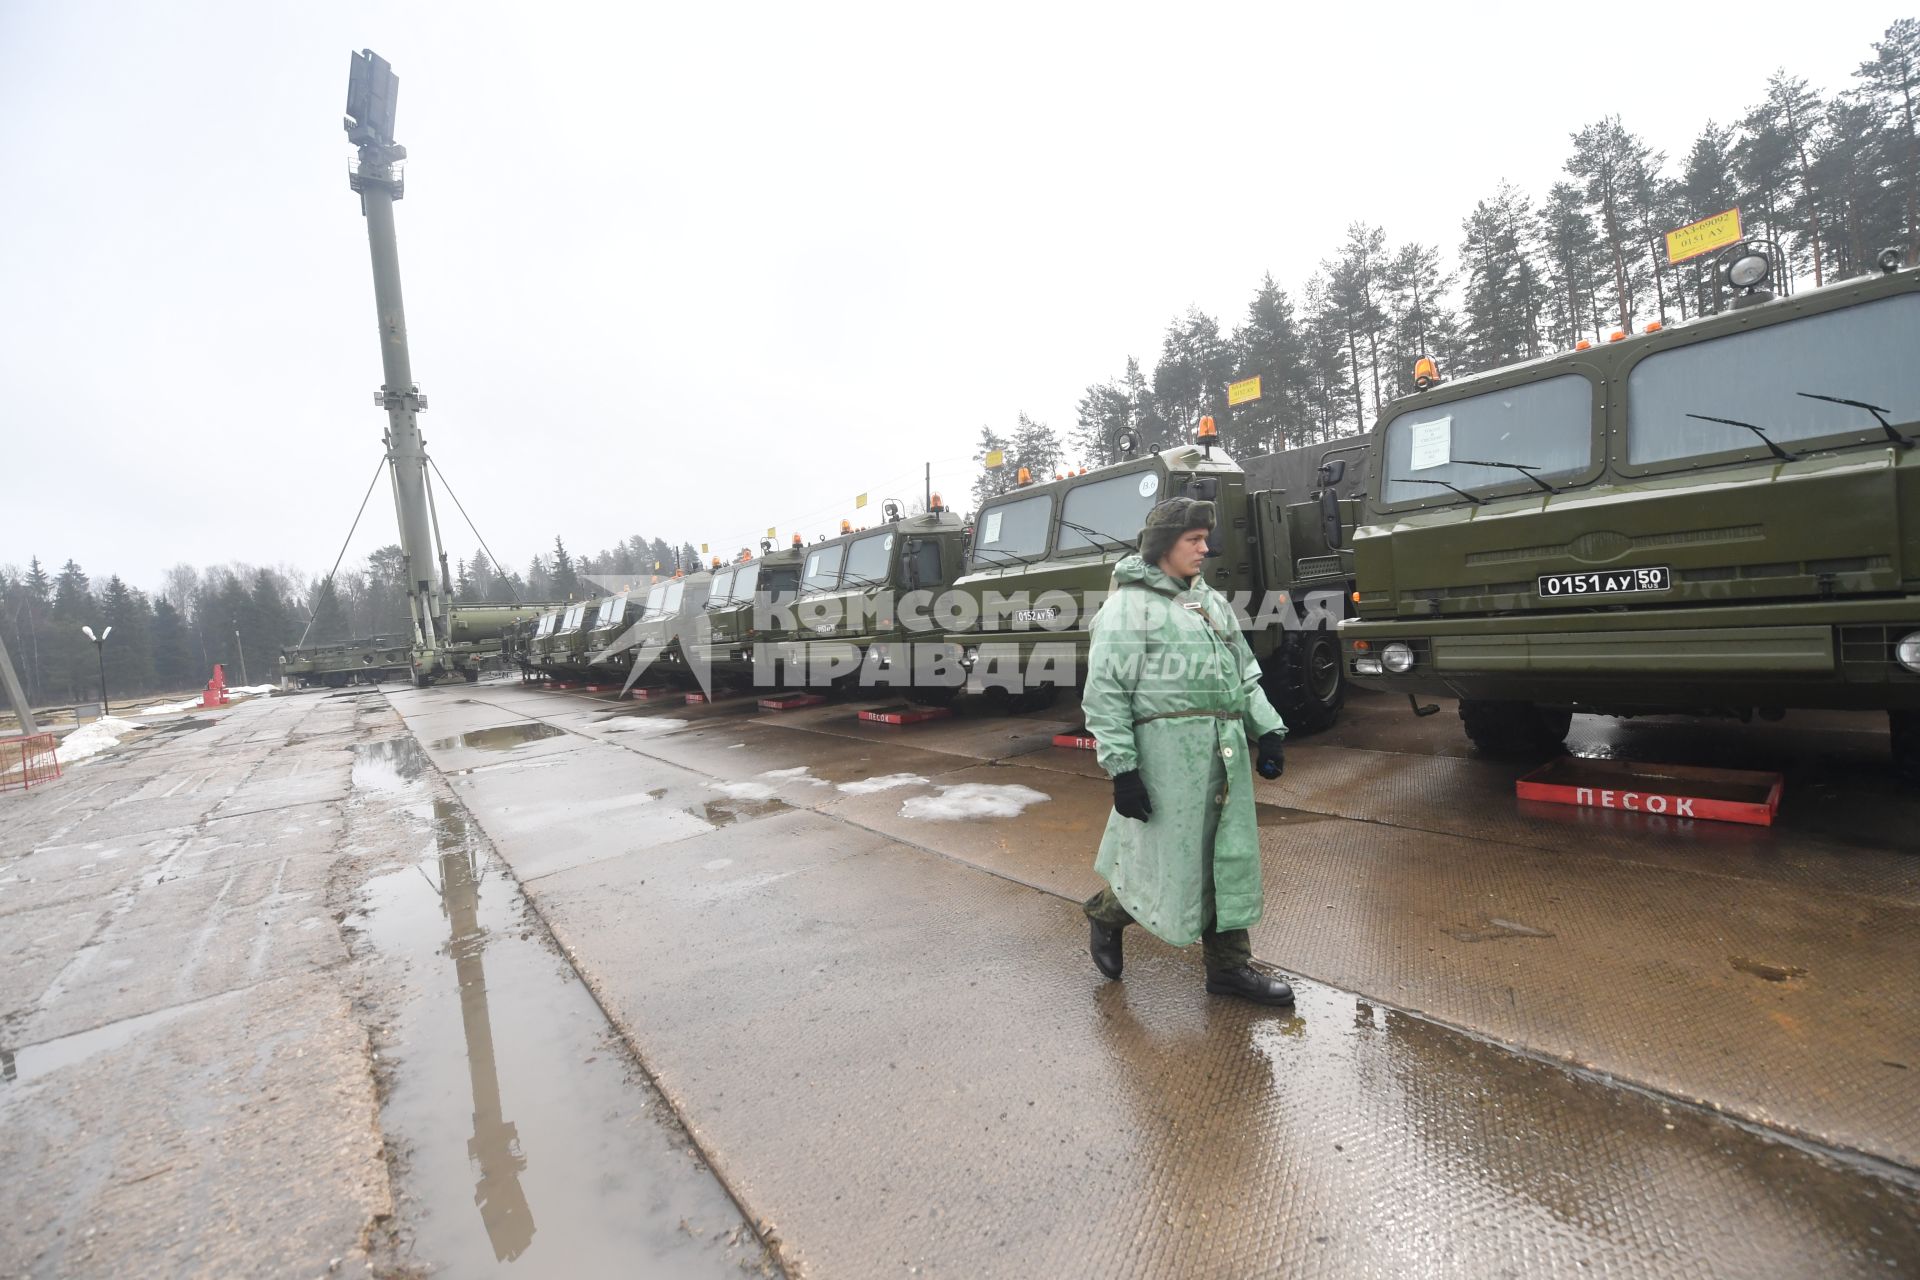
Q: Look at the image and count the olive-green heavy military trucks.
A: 8